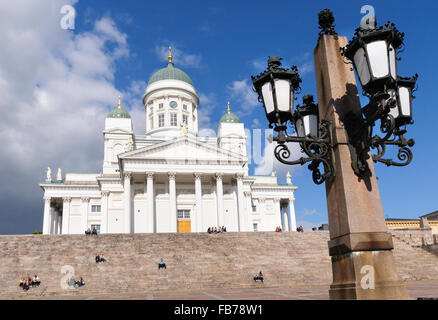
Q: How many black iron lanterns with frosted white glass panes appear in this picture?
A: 4